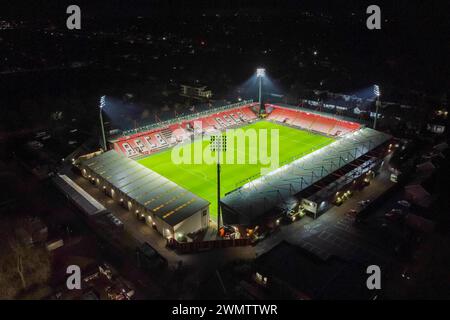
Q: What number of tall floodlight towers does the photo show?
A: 4